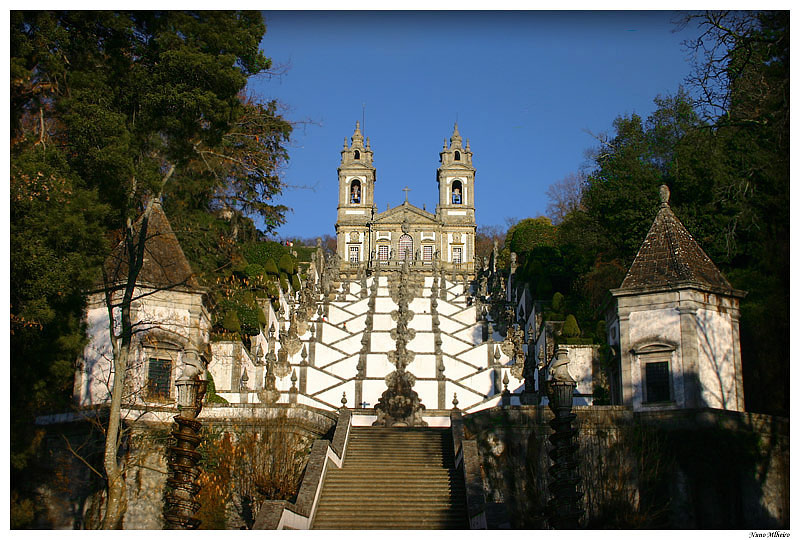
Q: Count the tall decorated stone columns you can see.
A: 2